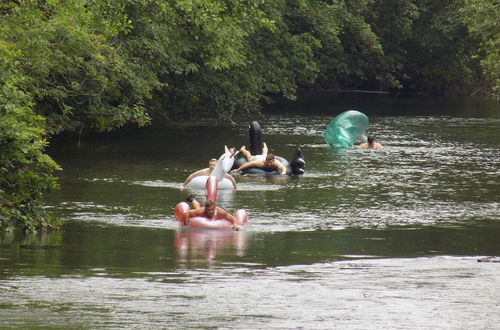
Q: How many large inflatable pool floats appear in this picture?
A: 4